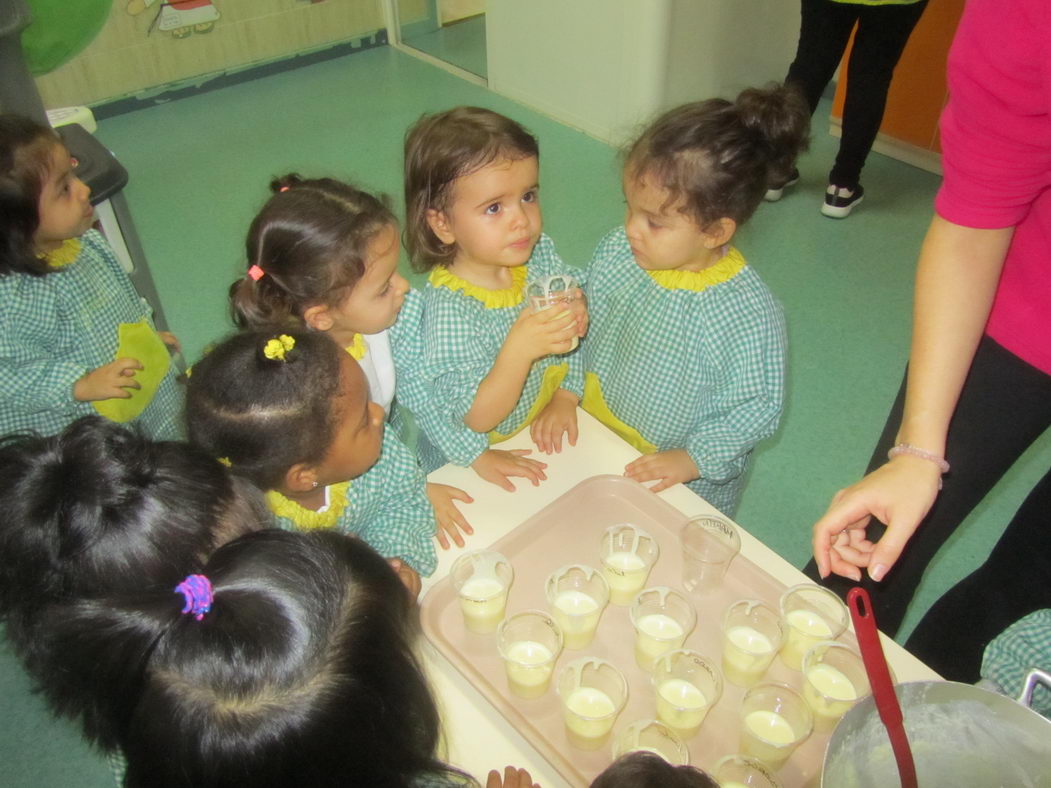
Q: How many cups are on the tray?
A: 14